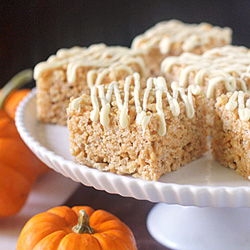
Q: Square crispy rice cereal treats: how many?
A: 5